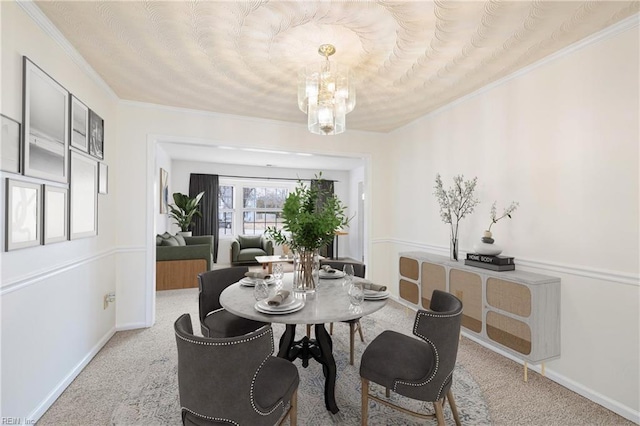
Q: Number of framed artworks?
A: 9